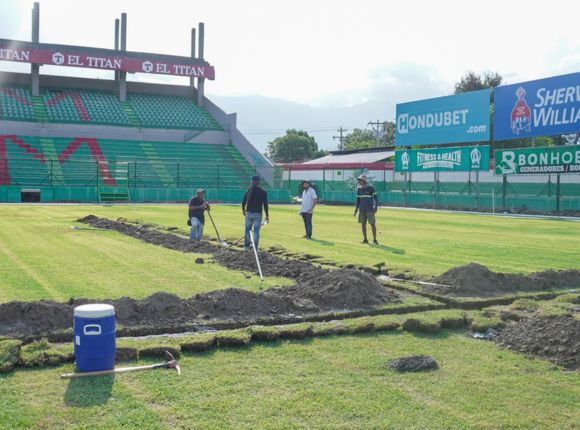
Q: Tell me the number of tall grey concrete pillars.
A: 5